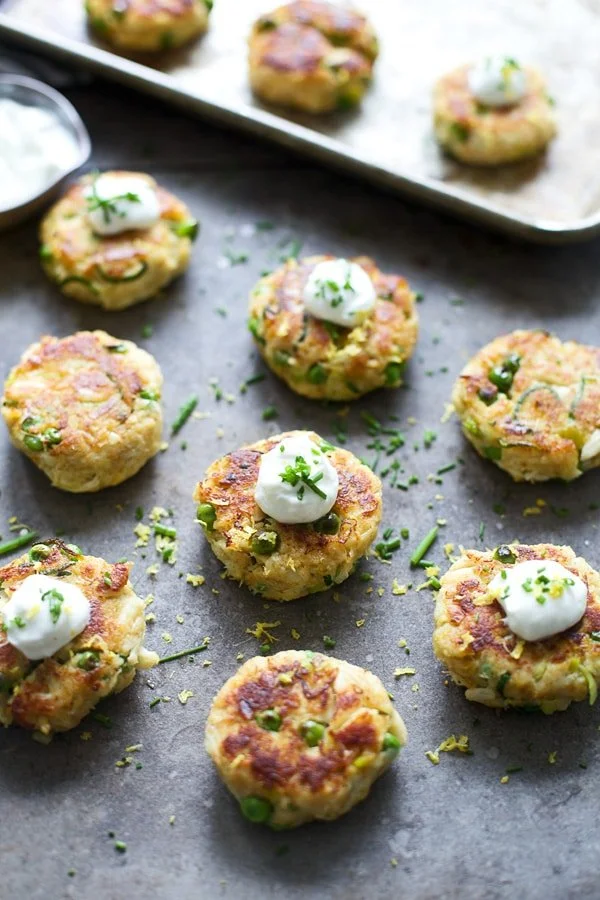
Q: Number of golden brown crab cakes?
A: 11